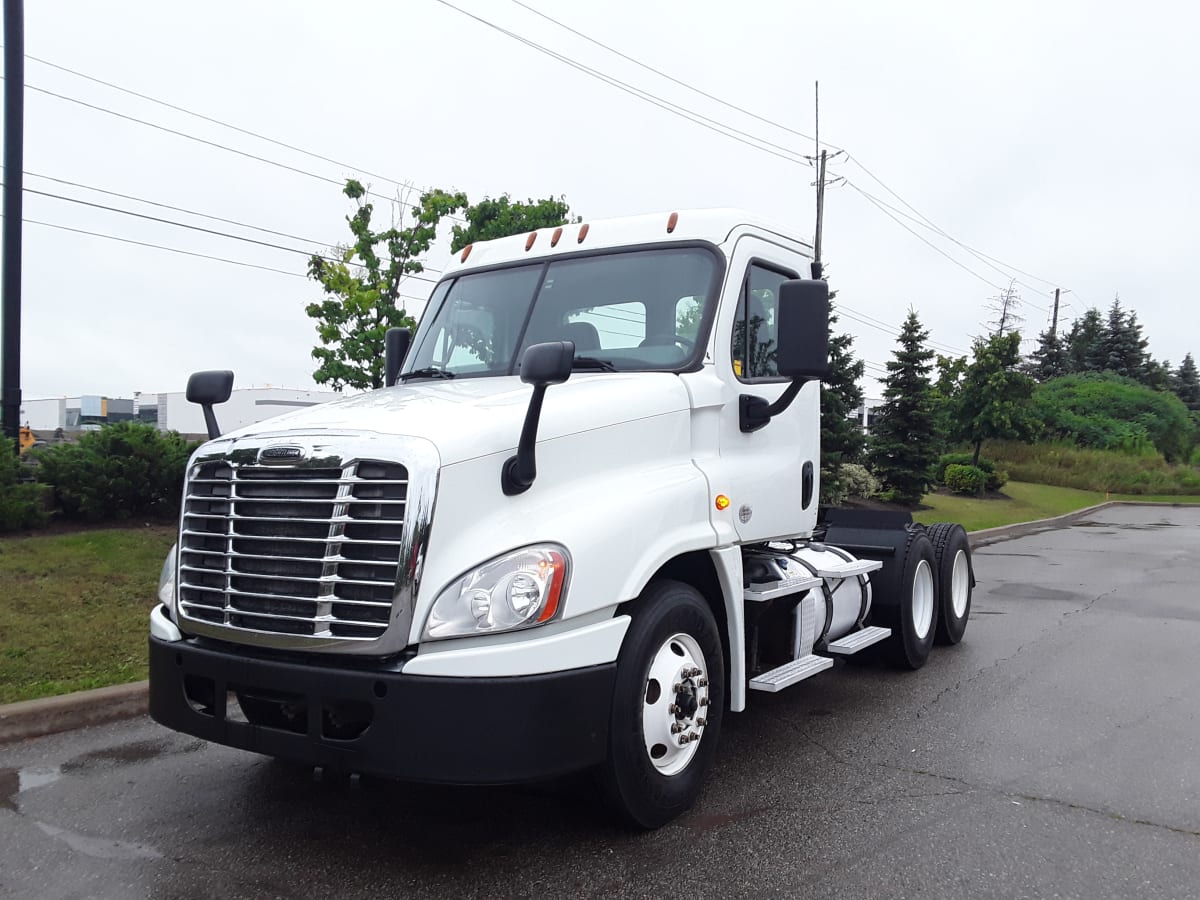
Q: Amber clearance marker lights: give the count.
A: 5